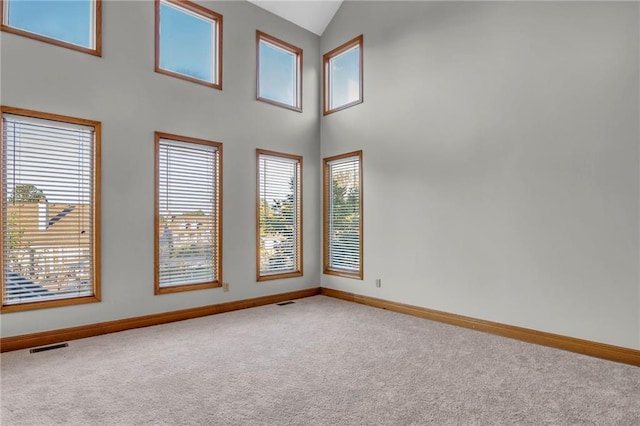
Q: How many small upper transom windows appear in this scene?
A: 4